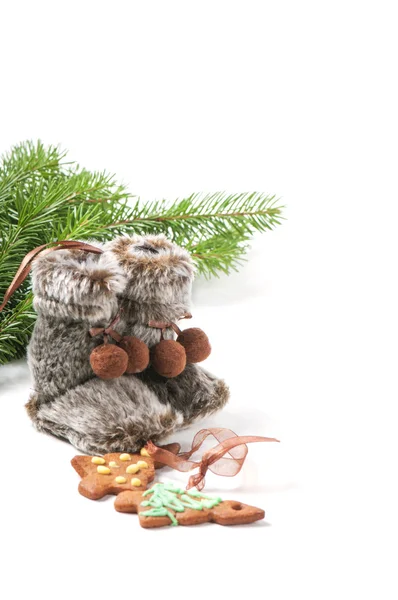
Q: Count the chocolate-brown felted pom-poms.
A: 4